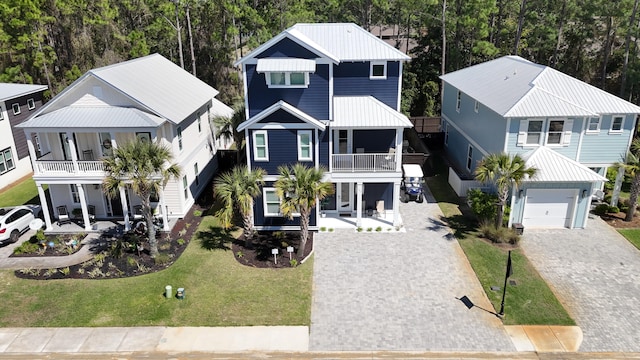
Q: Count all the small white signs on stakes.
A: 2